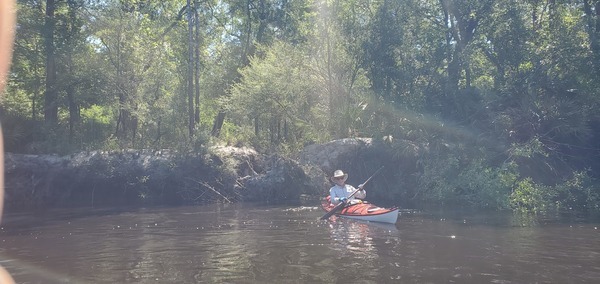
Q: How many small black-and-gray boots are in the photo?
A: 0